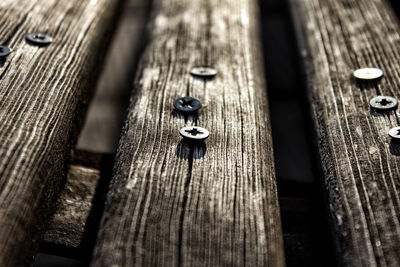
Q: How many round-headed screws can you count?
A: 8